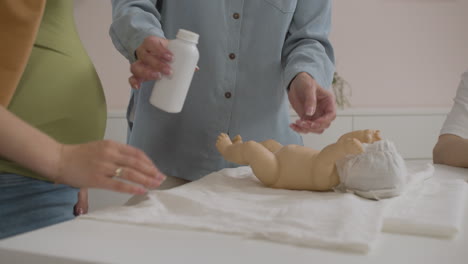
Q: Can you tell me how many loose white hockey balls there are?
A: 0